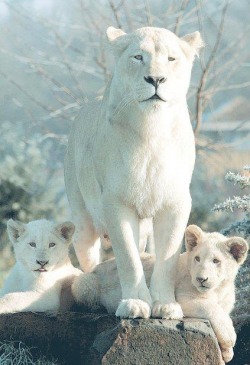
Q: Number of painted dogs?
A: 0